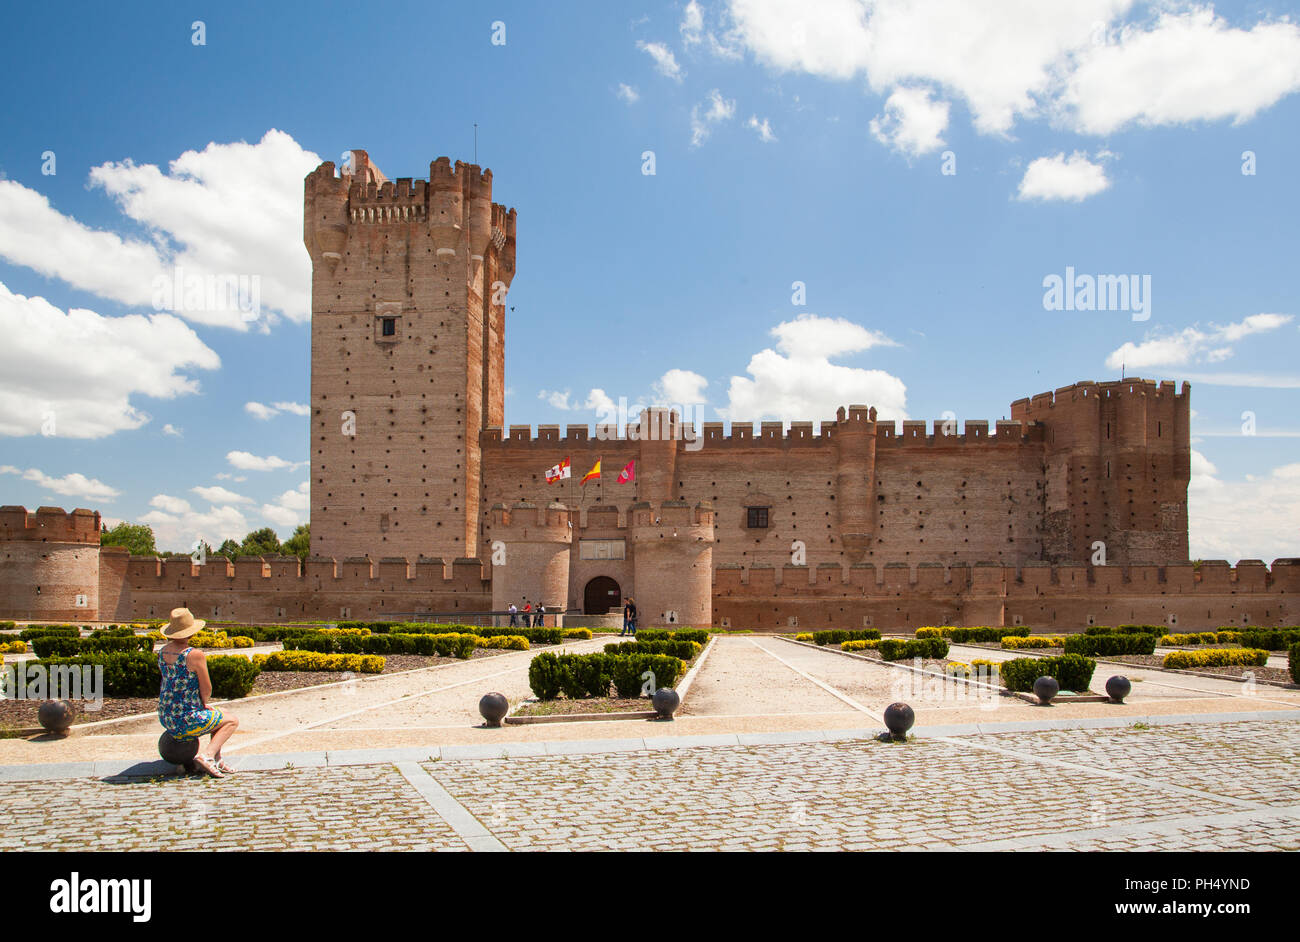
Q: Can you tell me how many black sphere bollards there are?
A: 7